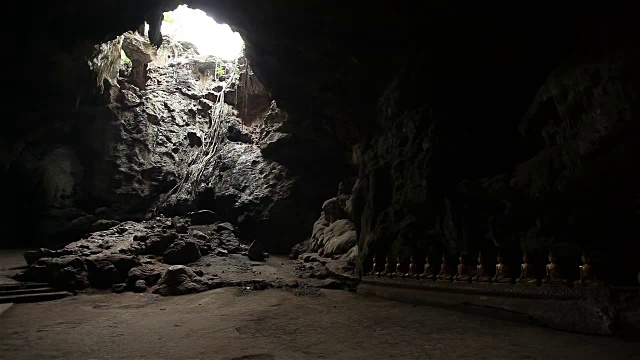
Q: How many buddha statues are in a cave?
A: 12